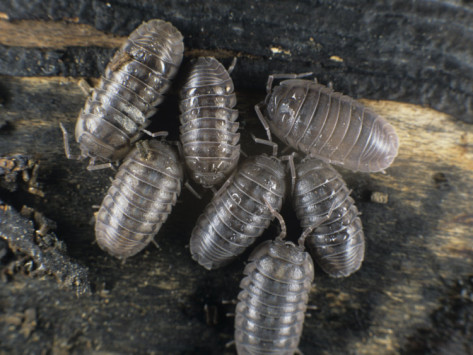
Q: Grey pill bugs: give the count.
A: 7